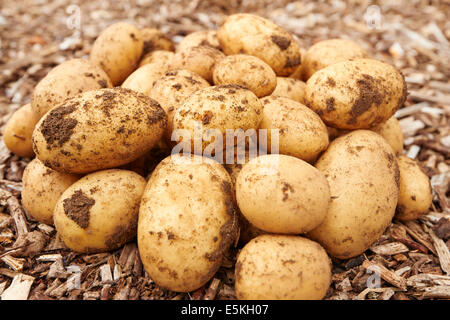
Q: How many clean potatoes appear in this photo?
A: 0